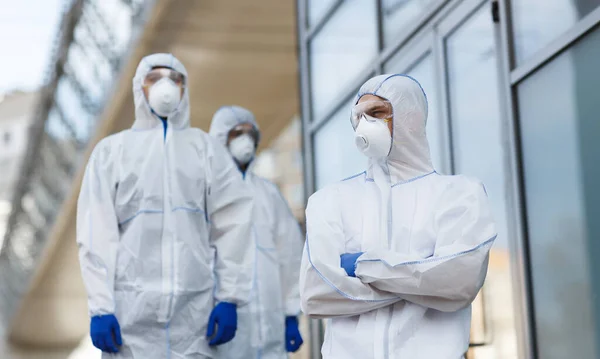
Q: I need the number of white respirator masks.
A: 3